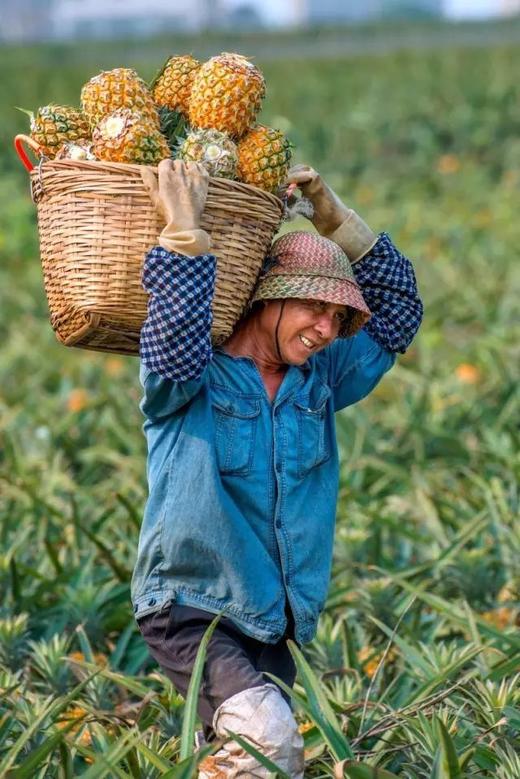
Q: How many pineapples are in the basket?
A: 8